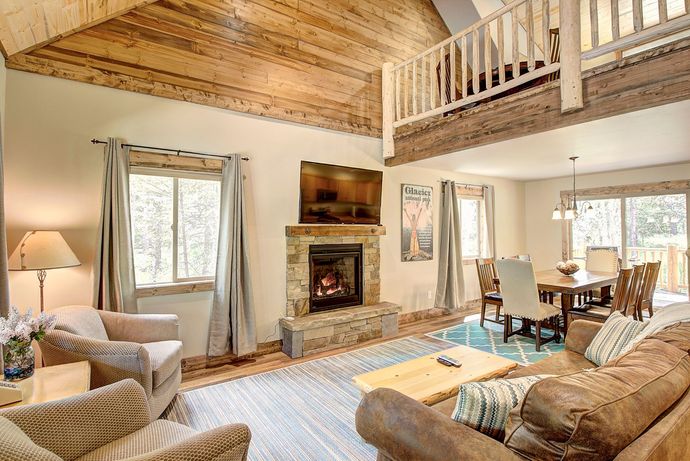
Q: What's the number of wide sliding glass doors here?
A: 1